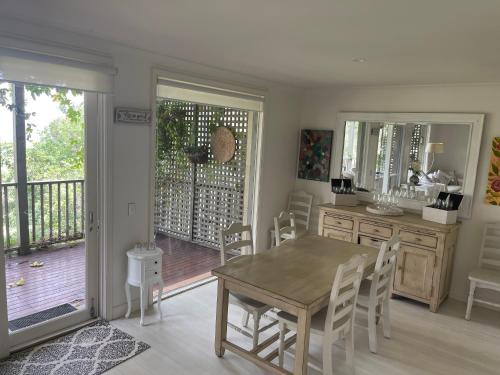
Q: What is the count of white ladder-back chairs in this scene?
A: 6